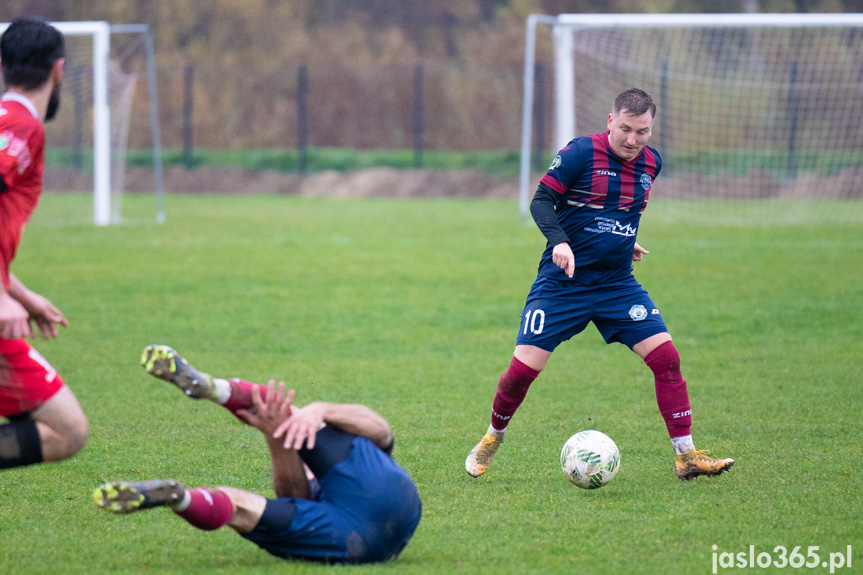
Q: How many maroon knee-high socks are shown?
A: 4